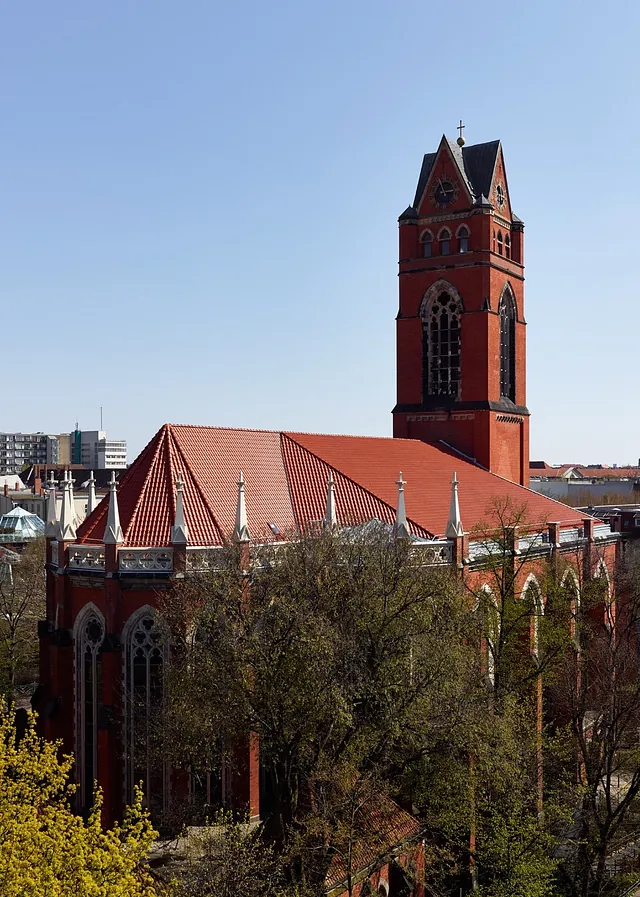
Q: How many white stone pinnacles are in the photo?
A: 10